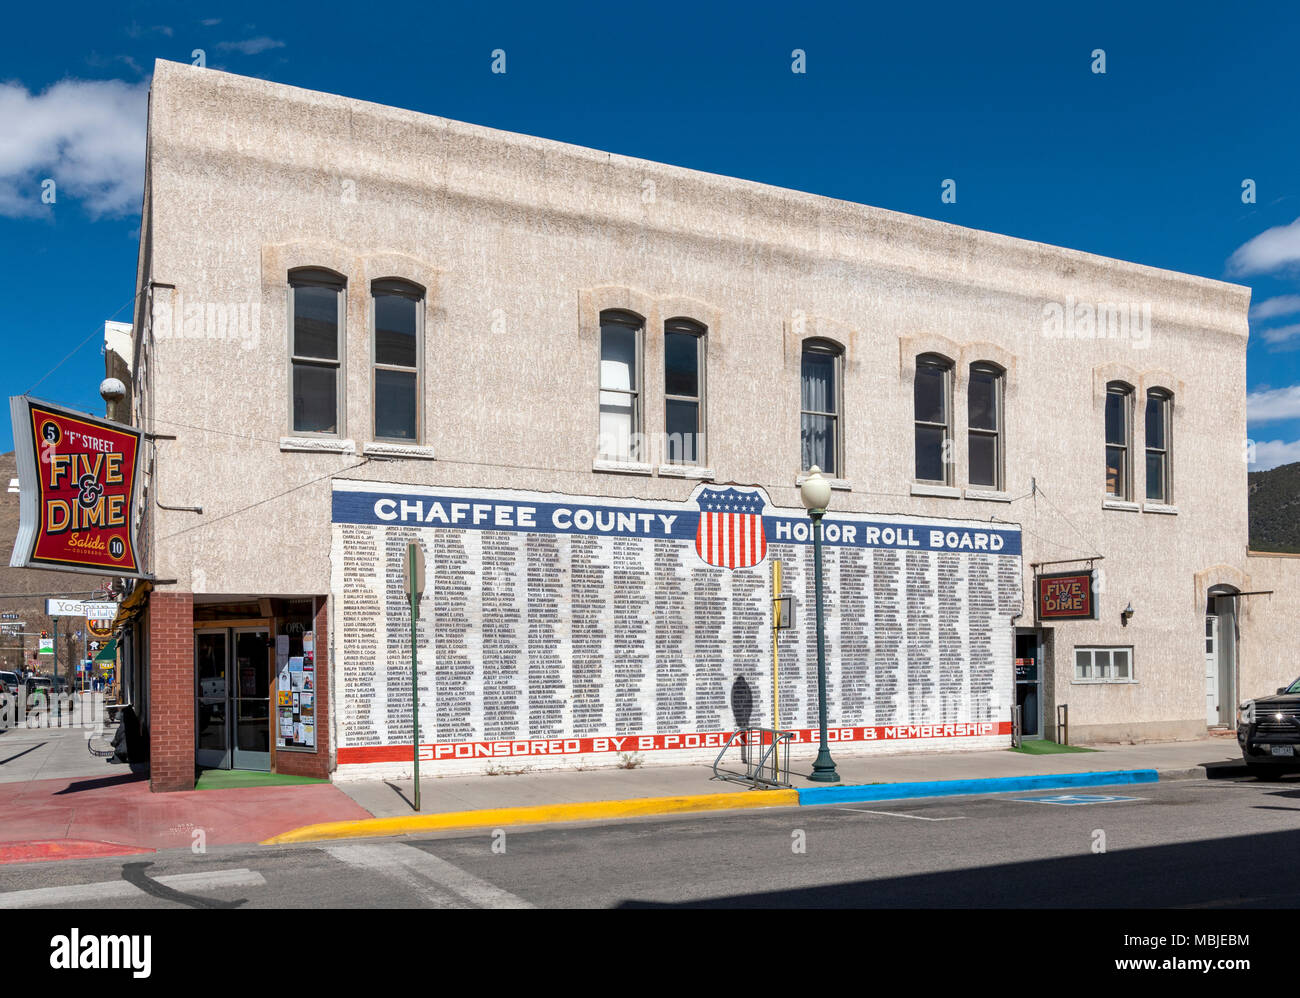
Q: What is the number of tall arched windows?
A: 9